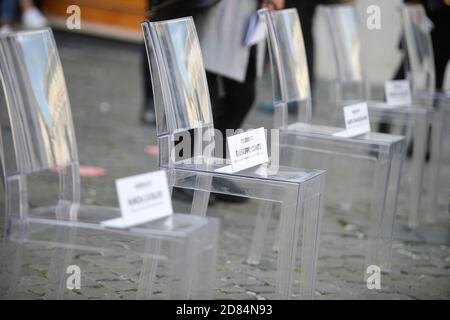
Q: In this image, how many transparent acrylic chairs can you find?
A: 5